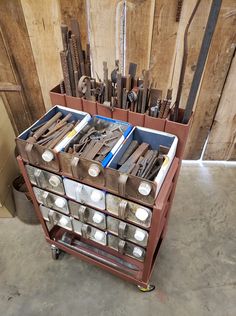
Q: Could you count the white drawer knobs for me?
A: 12